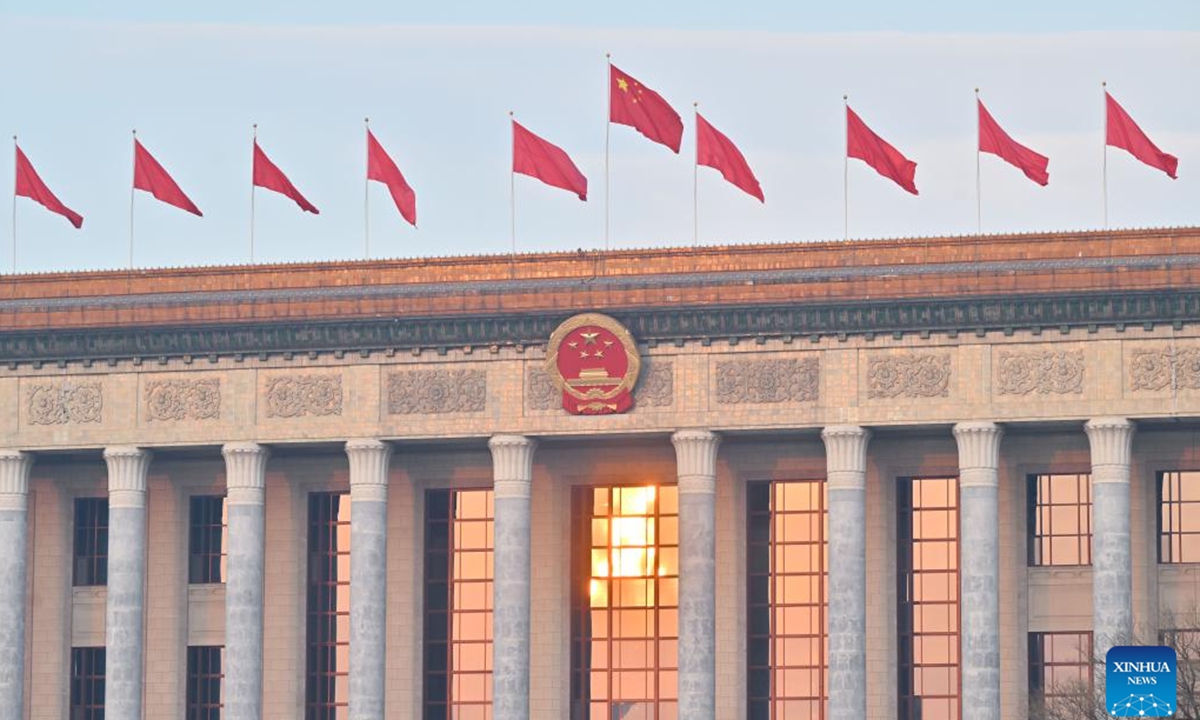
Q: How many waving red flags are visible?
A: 10